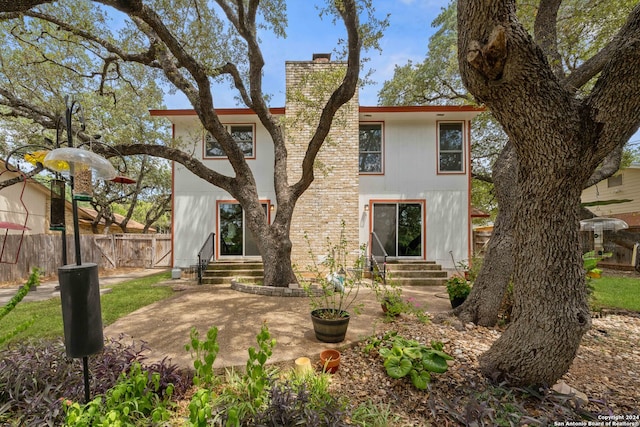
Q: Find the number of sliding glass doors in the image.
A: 2